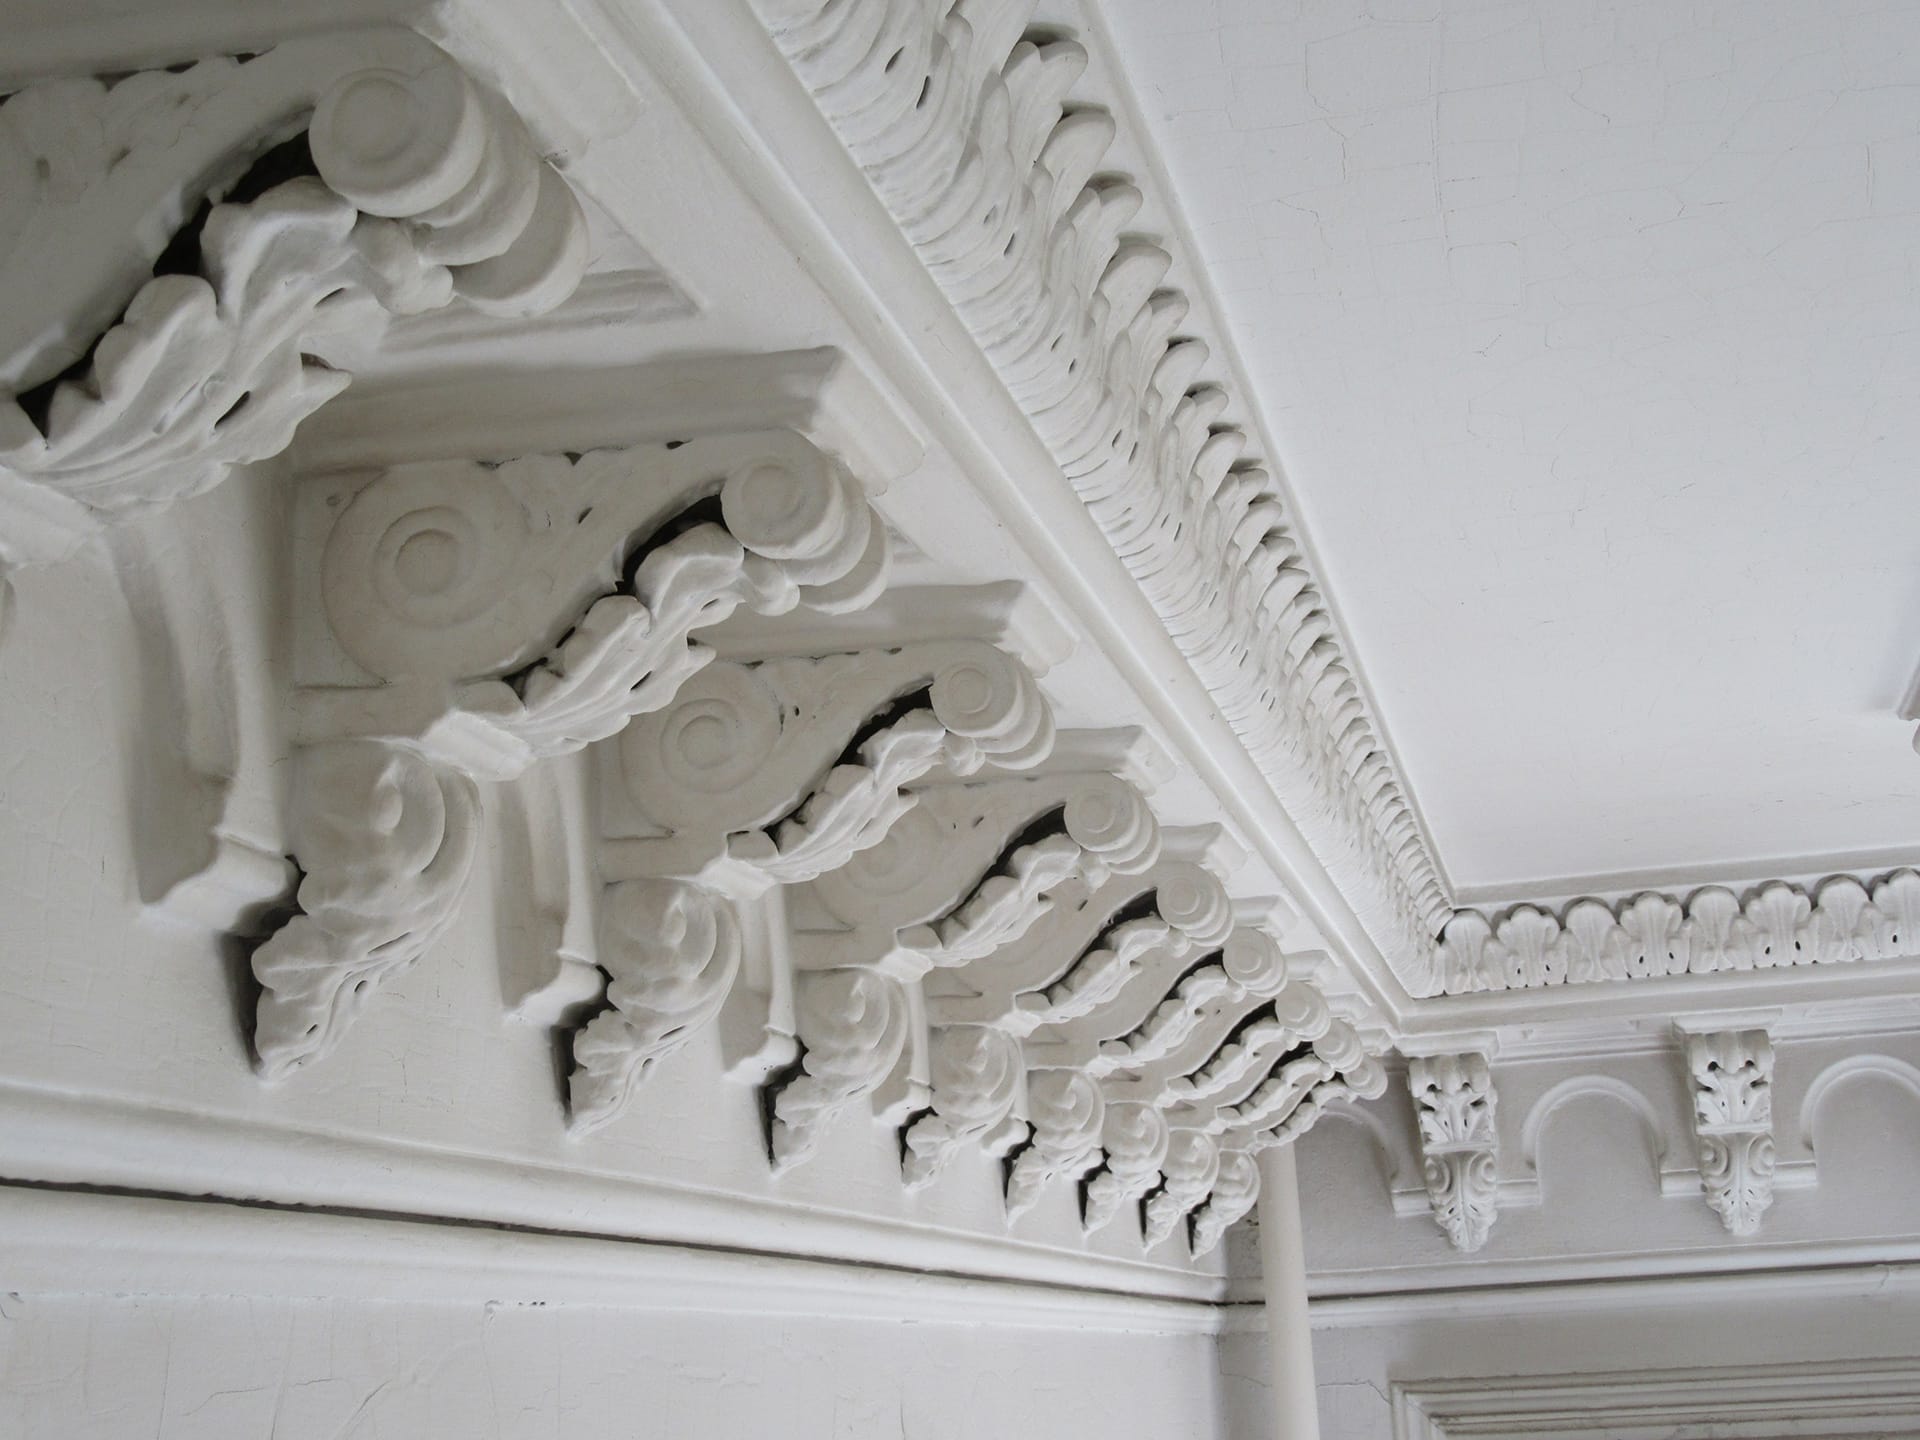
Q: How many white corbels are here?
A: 11